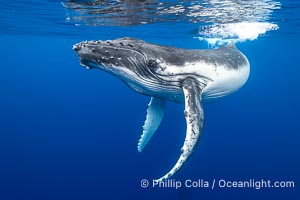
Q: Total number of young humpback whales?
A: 1